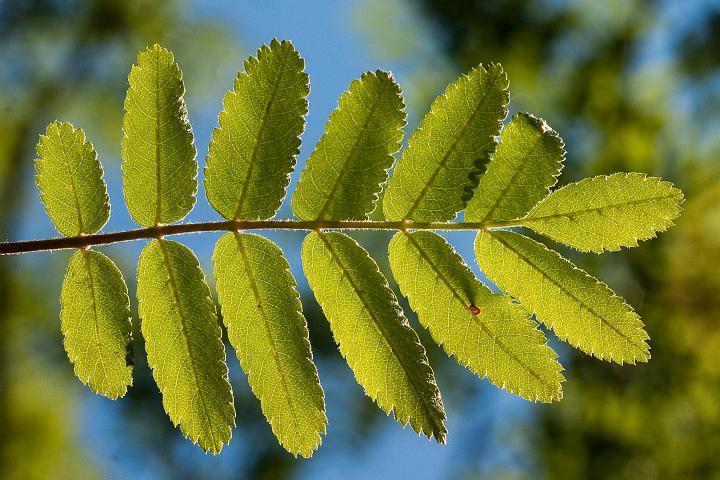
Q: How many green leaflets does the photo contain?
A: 13